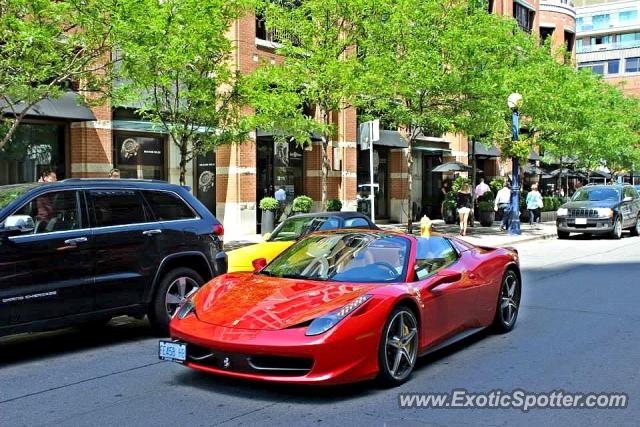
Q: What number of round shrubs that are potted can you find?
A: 3